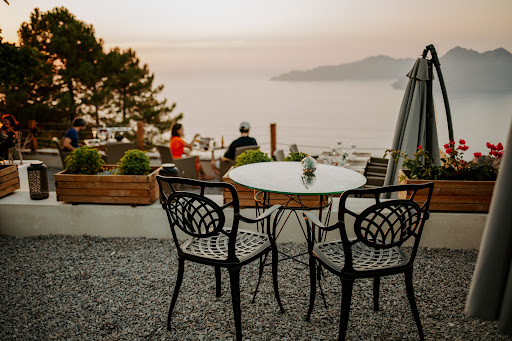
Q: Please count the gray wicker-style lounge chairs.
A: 4